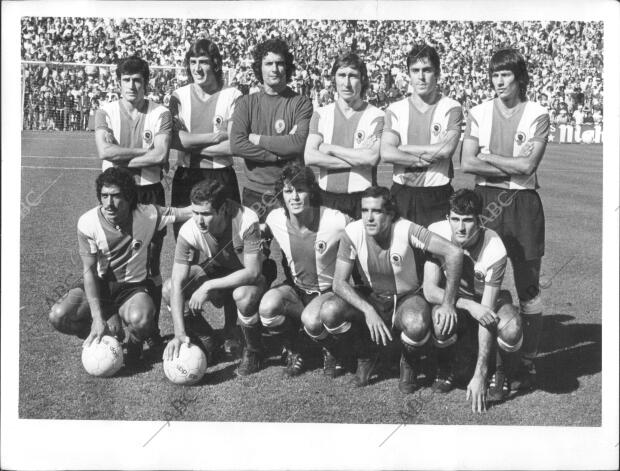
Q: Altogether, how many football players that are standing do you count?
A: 6